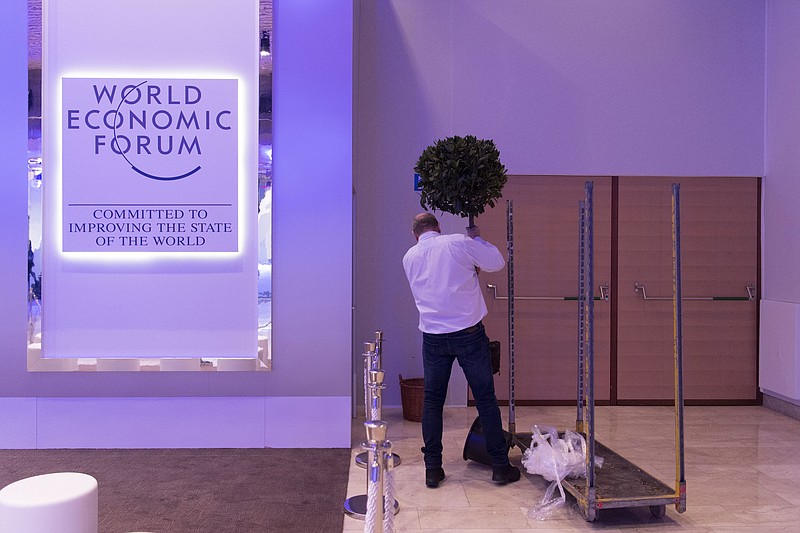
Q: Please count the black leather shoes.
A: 2